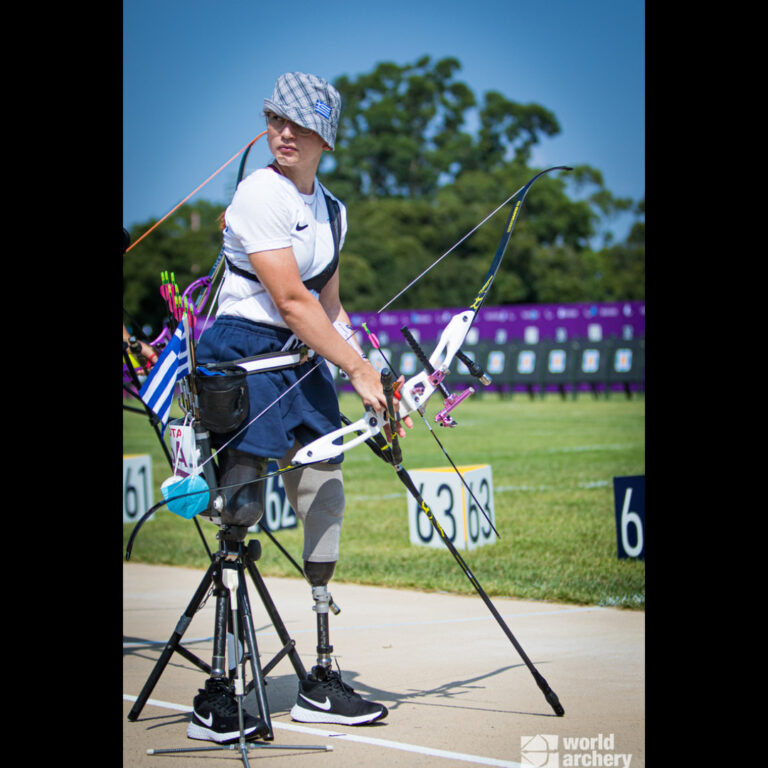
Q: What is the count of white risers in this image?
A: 1